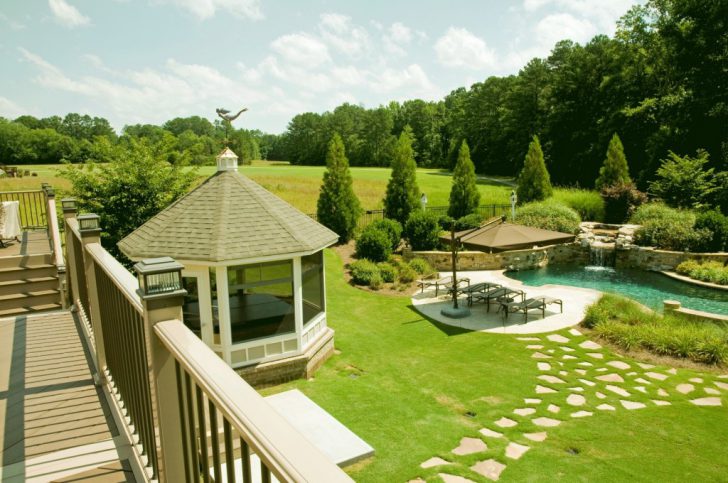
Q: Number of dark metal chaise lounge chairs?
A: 4